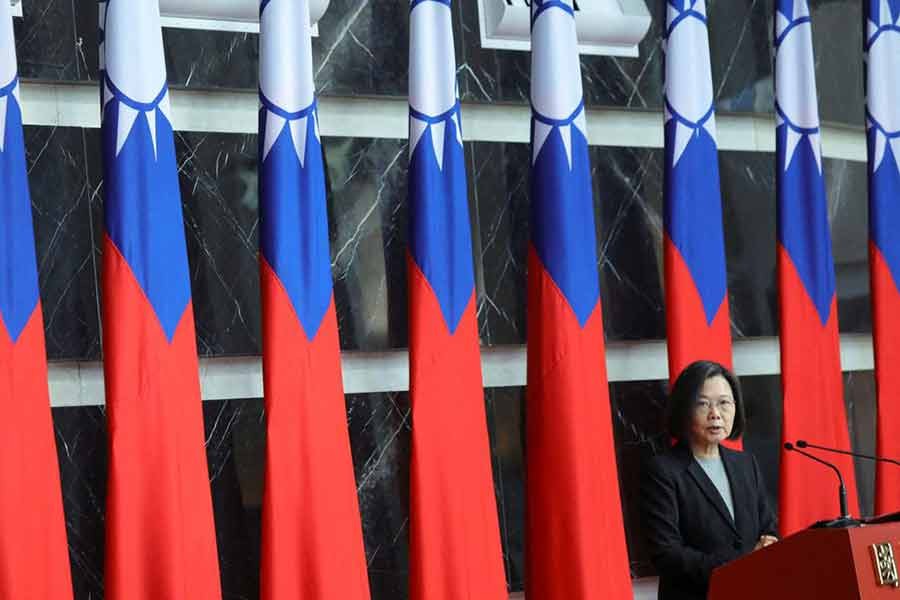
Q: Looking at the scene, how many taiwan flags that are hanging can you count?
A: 8